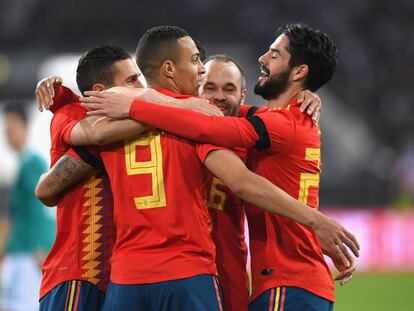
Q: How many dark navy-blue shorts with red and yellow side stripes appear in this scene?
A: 3